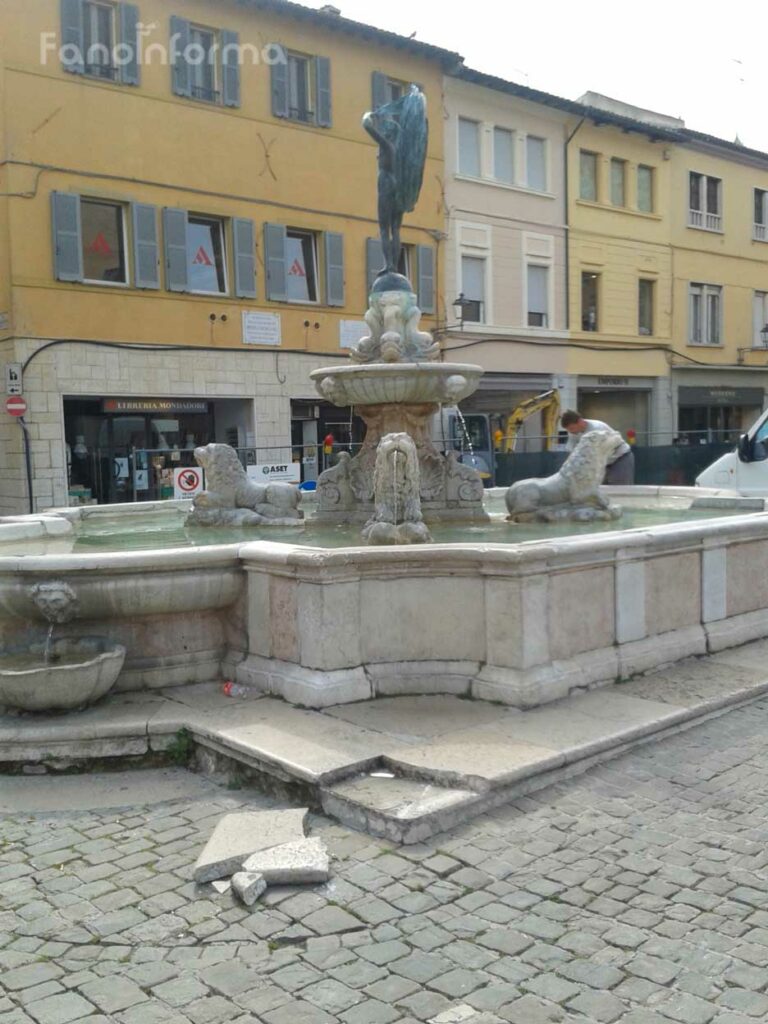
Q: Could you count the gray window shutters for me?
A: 15